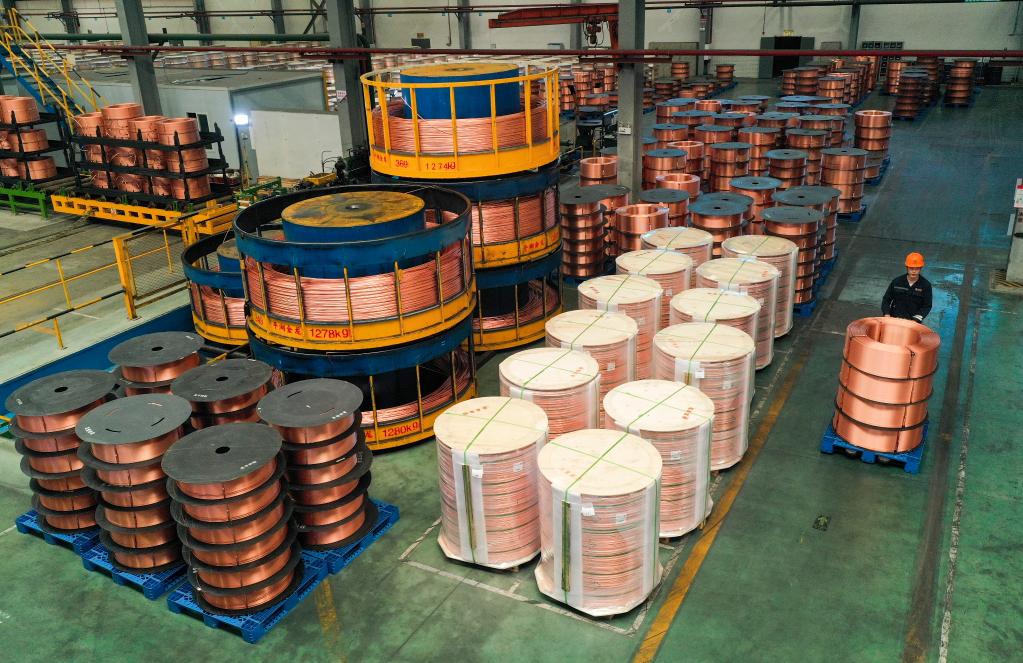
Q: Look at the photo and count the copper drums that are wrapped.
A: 12